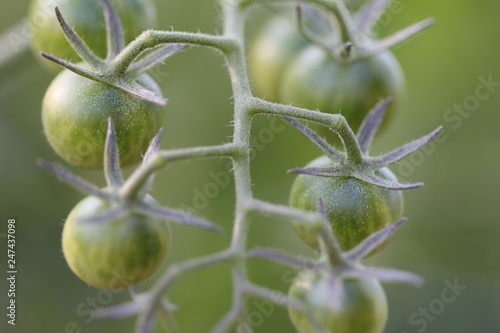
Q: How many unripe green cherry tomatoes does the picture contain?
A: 7